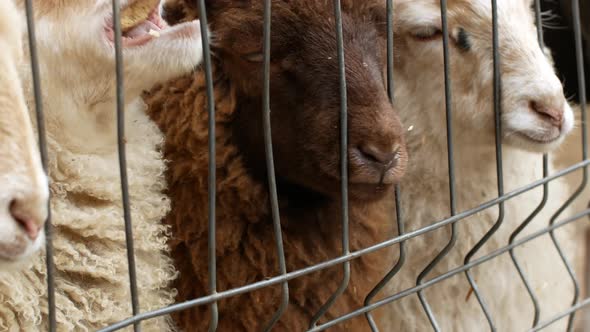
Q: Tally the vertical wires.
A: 10